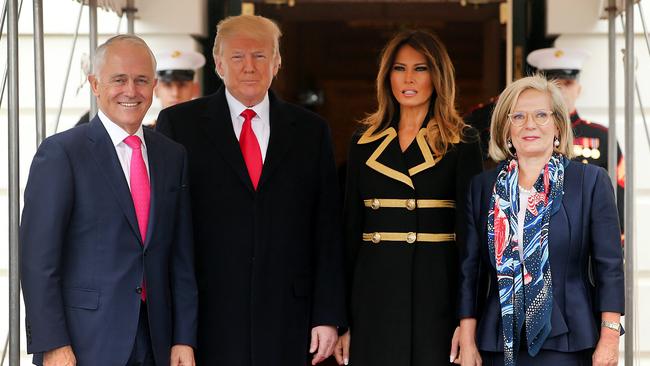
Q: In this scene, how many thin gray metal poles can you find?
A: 6